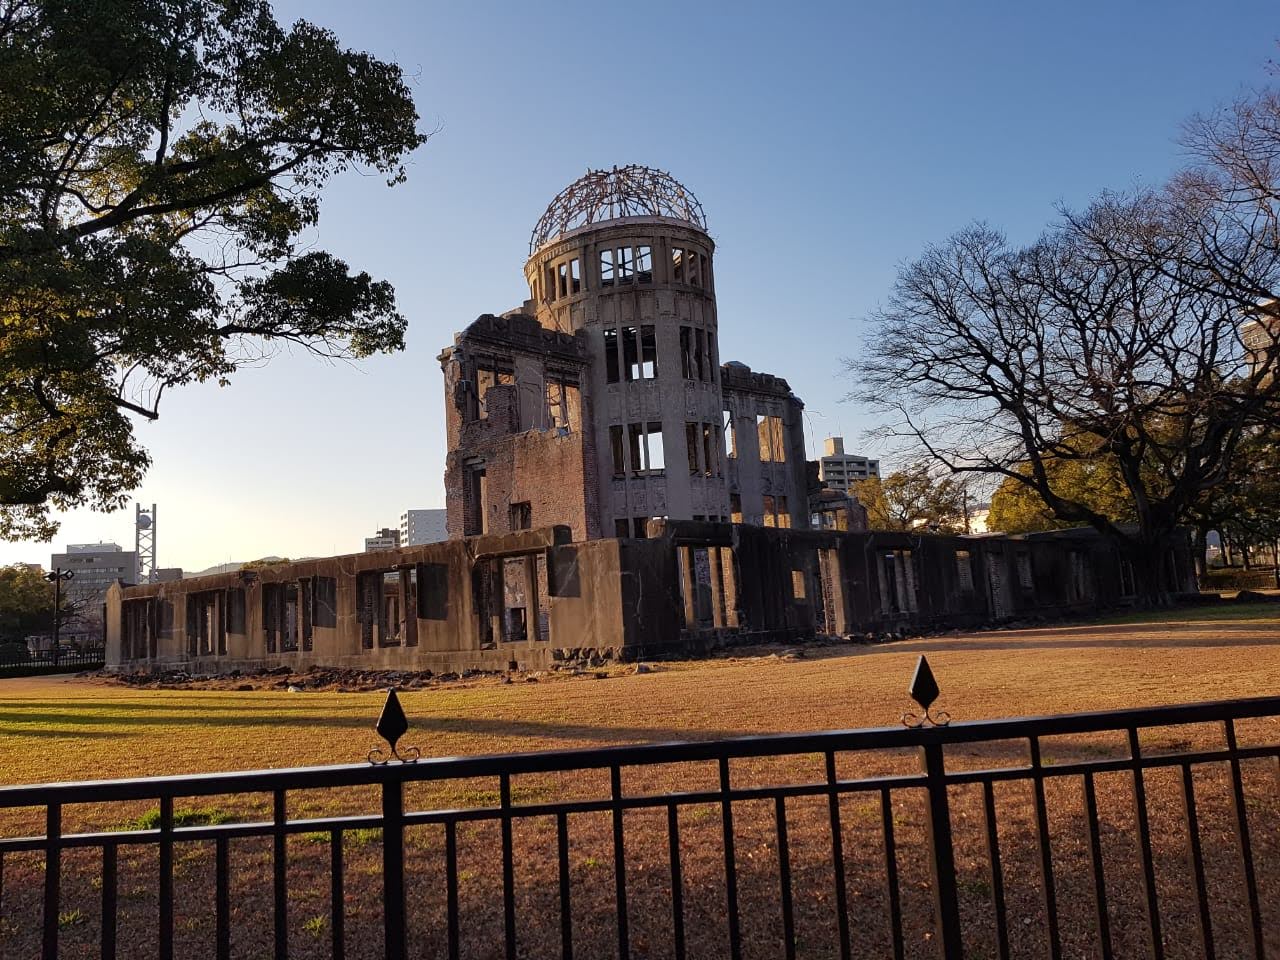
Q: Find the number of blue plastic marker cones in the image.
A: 0